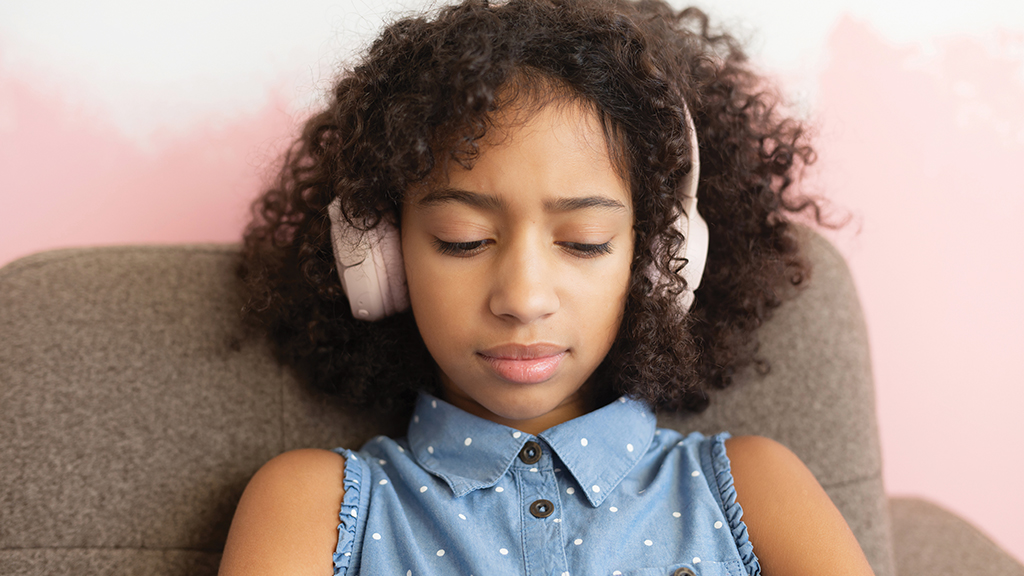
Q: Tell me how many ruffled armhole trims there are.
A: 2